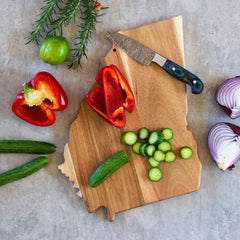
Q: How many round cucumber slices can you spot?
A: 13